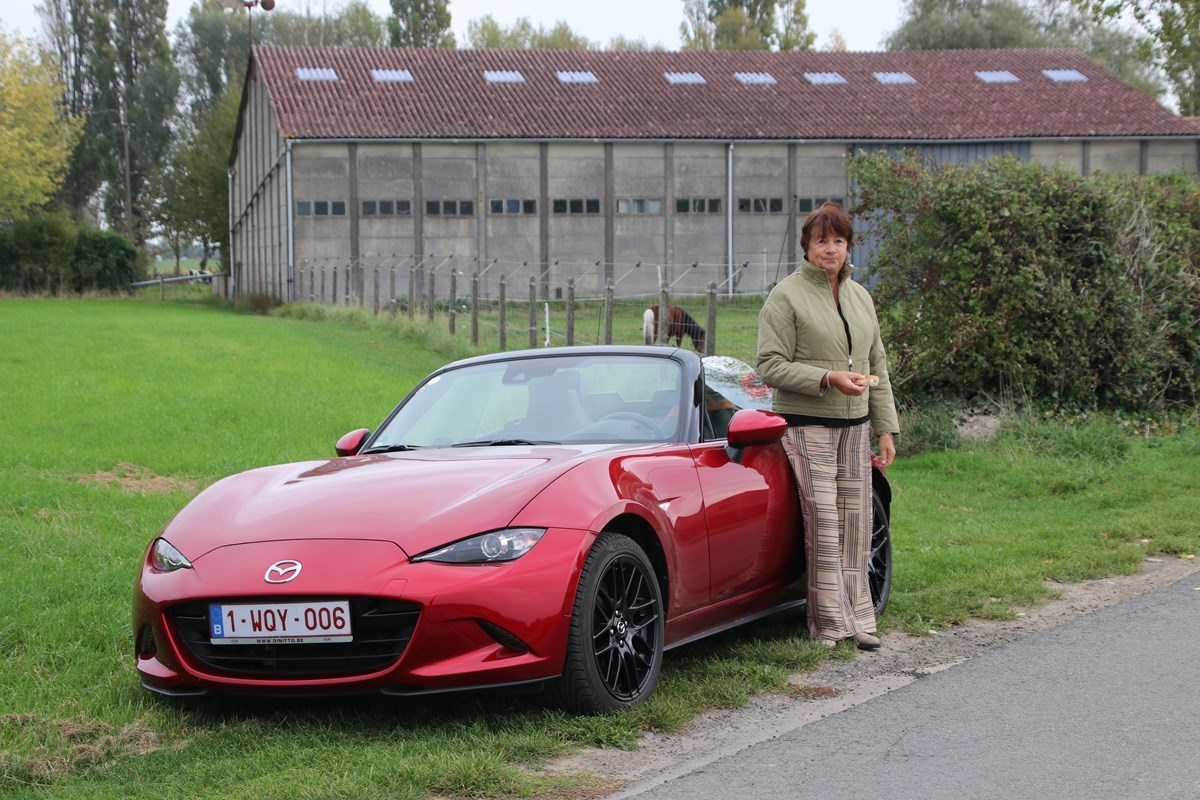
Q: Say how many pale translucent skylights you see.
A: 10